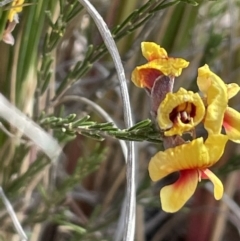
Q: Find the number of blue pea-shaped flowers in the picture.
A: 0